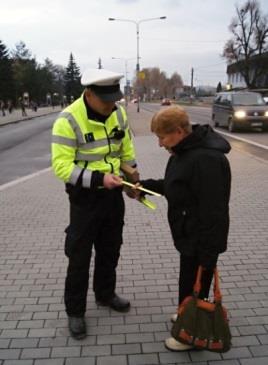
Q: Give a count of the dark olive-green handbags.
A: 1